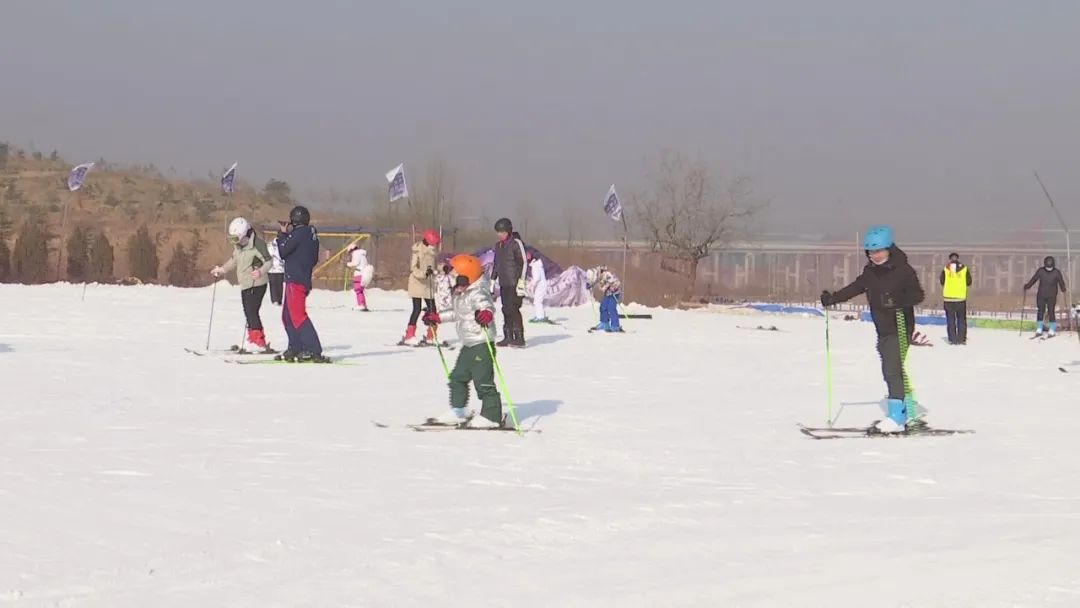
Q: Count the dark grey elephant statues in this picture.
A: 0